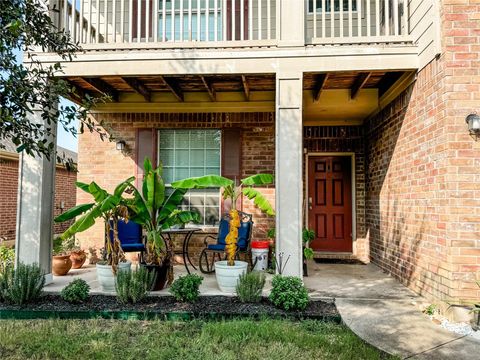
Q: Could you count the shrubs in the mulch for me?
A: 6